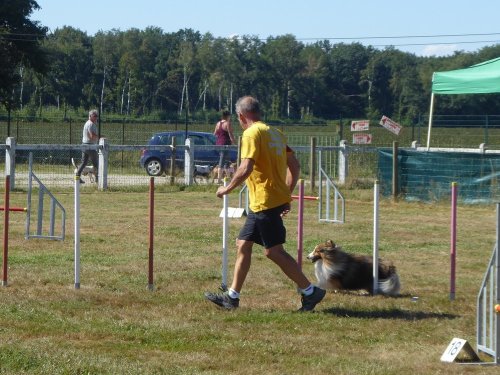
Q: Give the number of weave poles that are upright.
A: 7